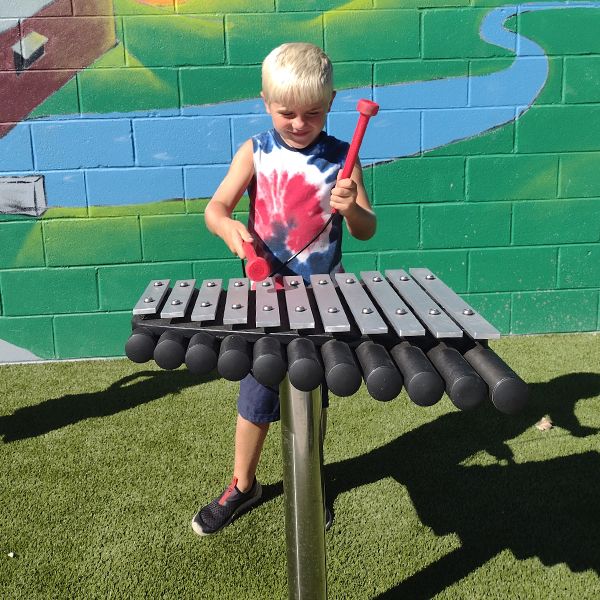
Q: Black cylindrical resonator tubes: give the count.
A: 11